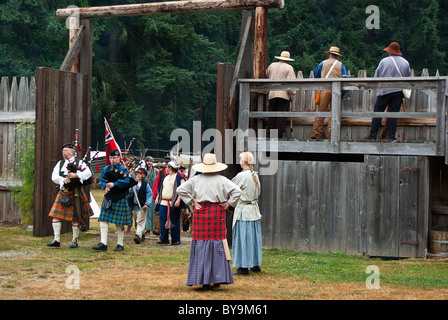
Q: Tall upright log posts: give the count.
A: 2